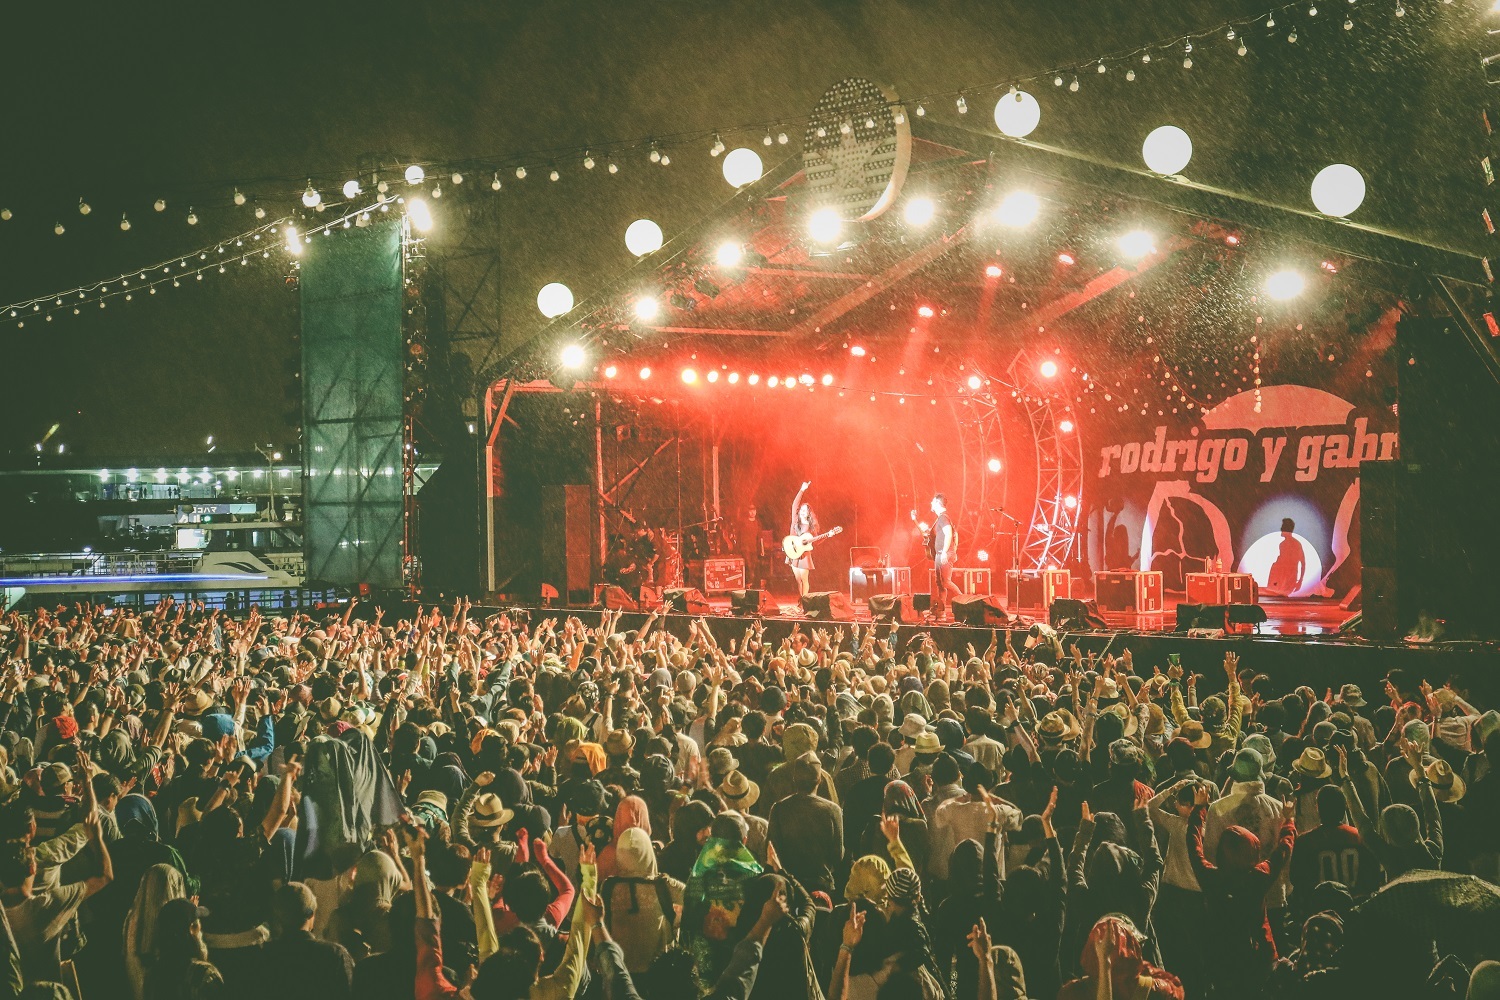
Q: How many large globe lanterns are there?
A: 6